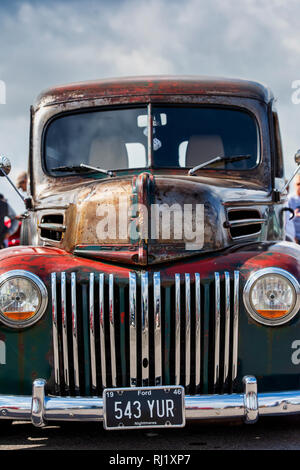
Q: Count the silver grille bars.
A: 15